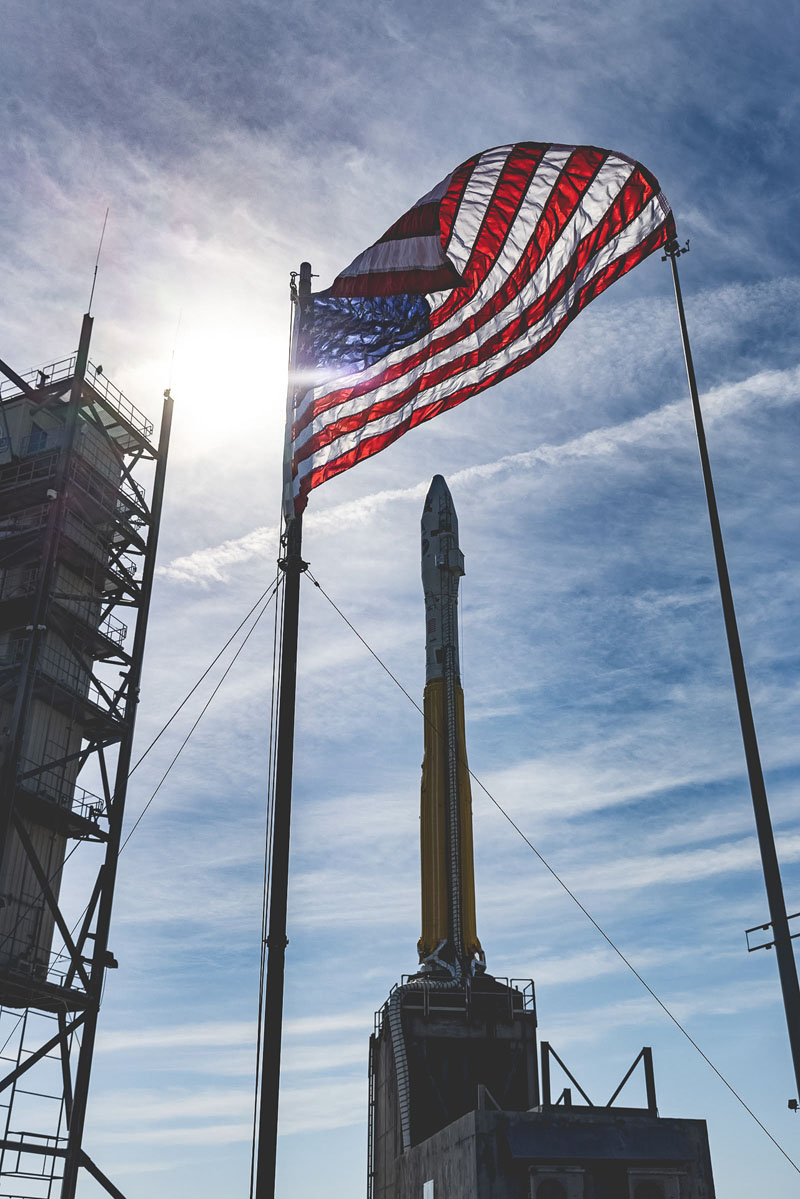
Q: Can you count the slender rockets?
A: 1